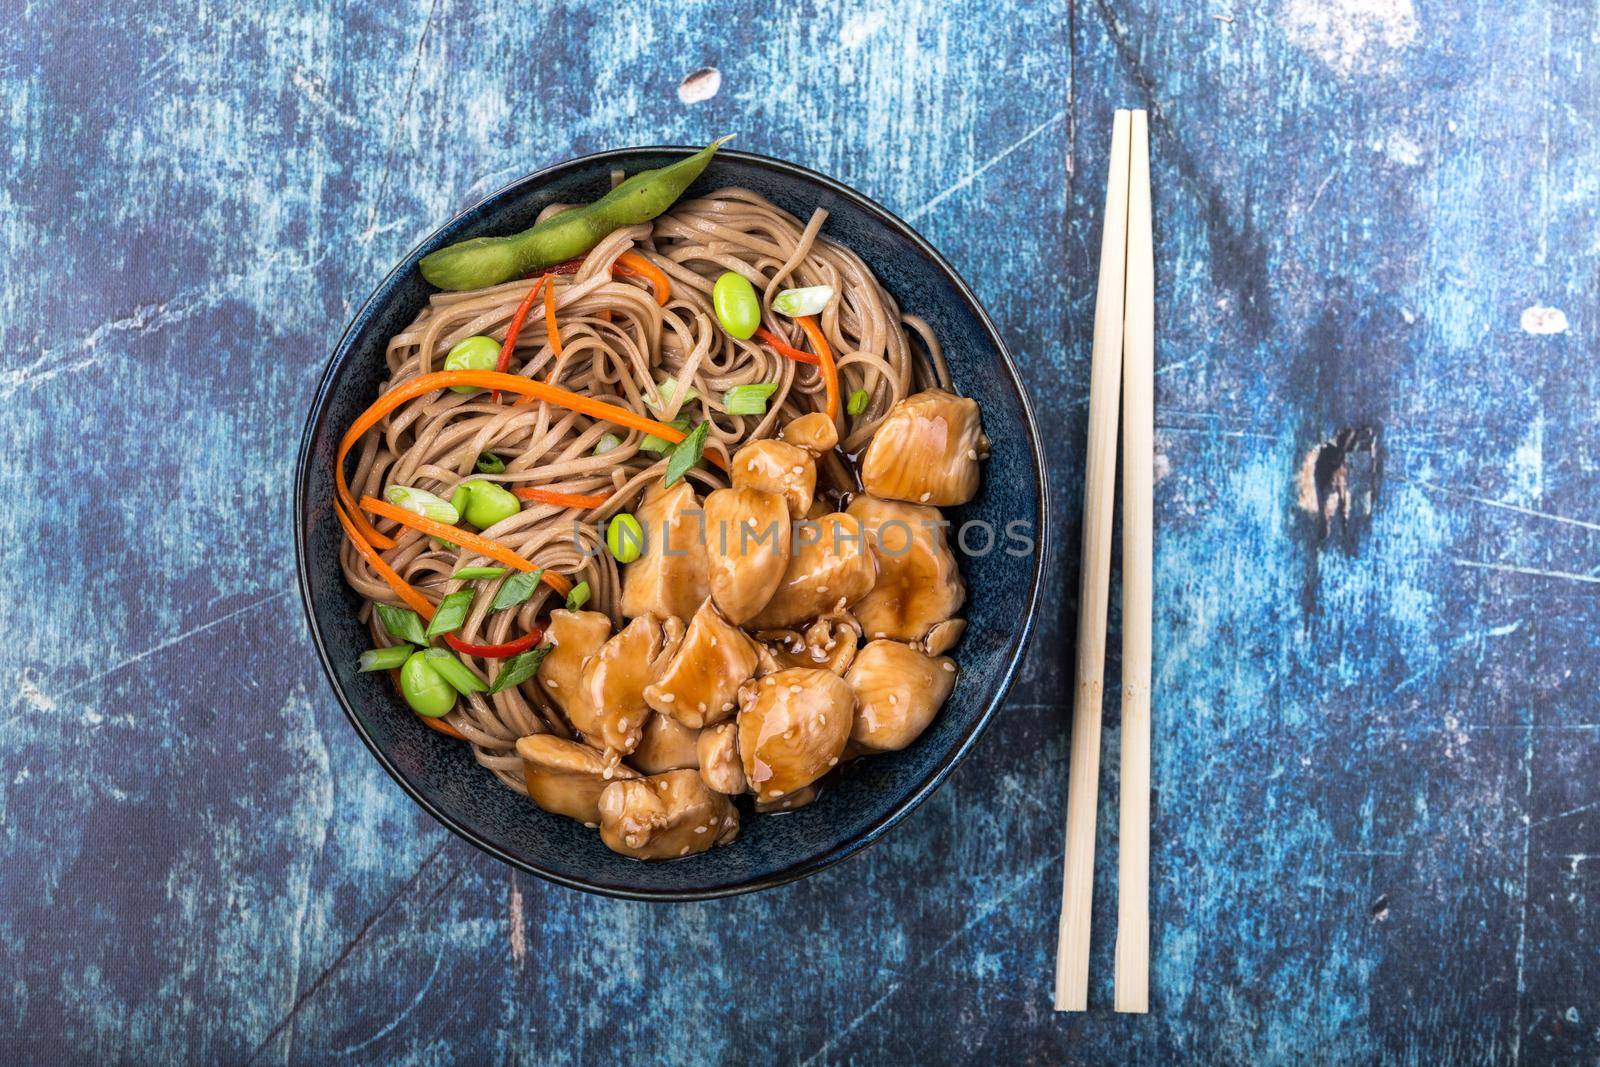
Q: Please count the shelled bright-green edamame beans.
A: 5